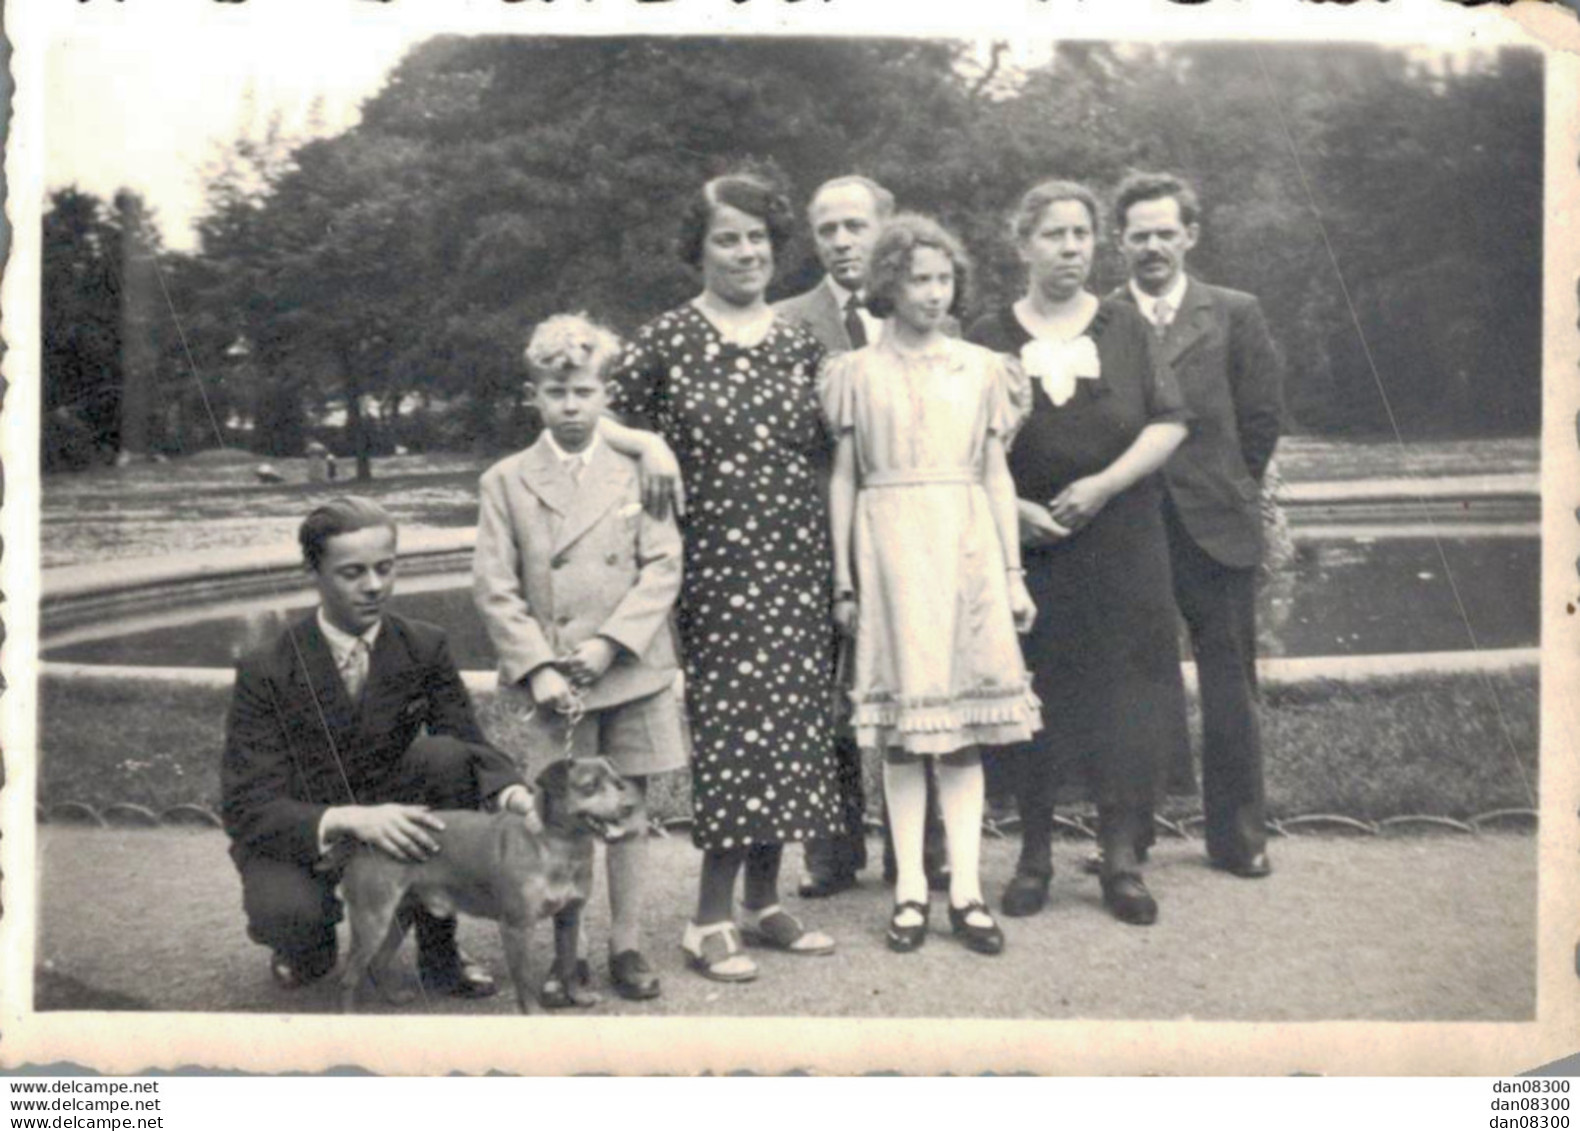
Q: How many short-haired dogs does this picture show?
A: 1